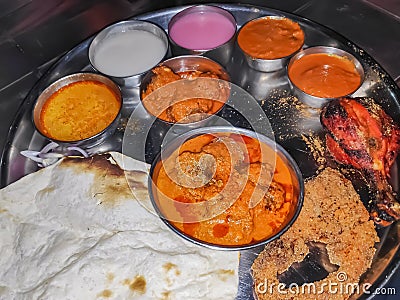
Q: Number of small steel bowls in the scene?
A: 6